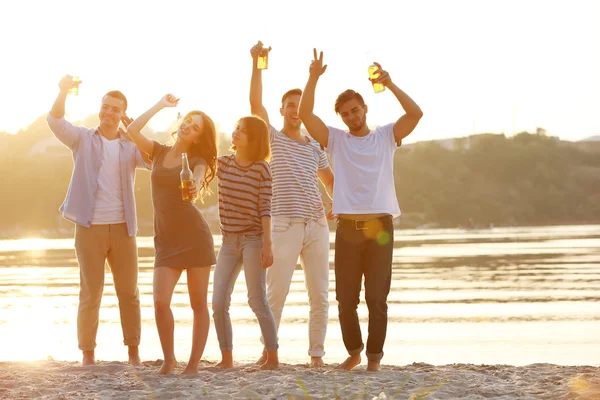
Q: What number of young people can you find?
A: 5